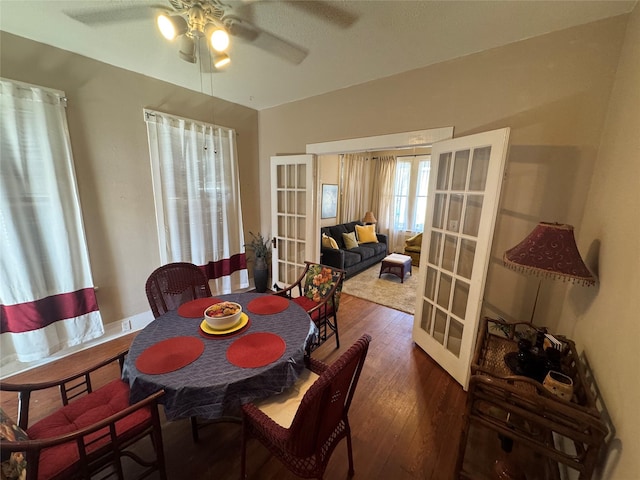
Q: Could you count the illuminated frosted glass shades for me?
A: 3